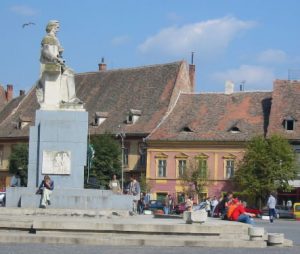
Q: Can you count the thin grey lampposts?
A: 1